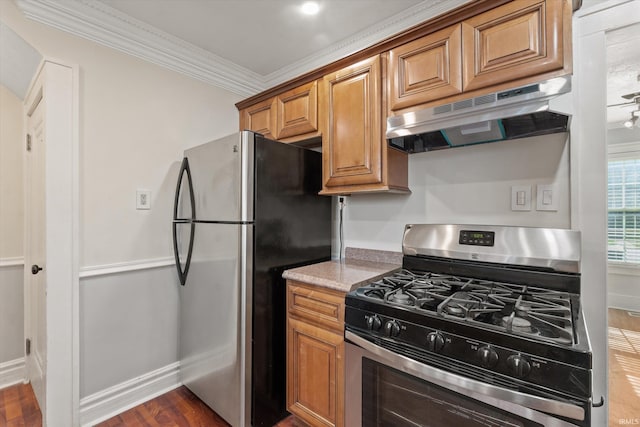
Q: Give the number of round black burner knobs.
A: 5